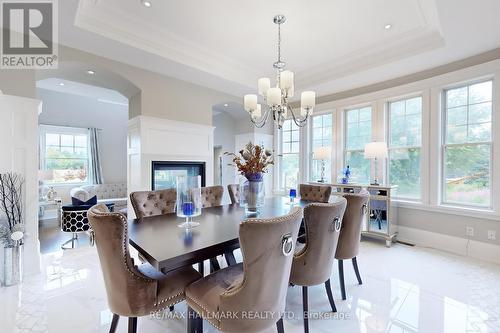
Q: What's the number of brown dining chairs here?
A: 8